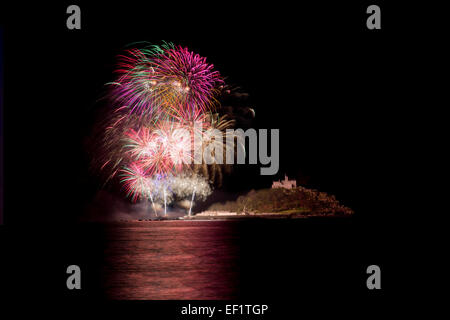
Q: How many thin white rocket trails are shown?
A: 3